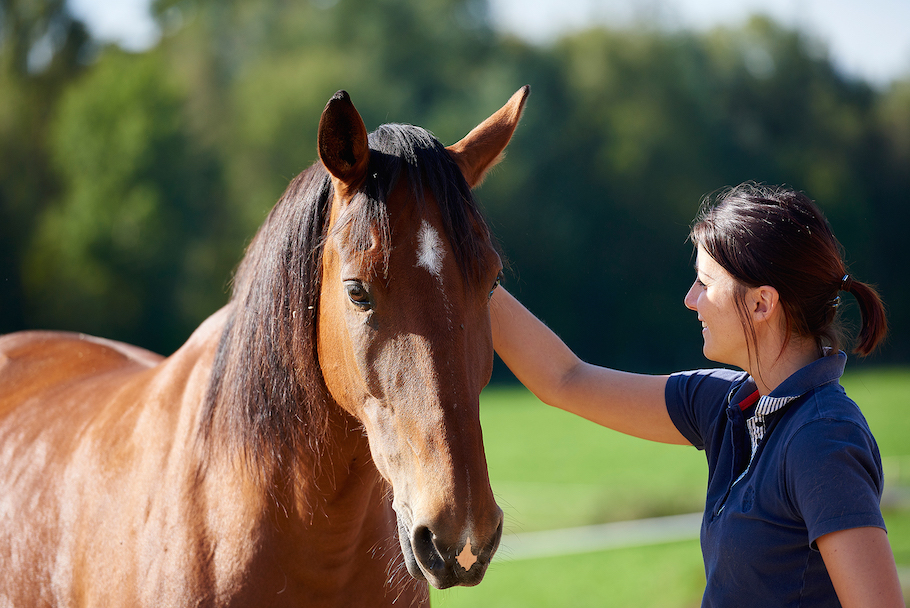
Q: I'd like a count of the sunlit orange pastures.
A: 0